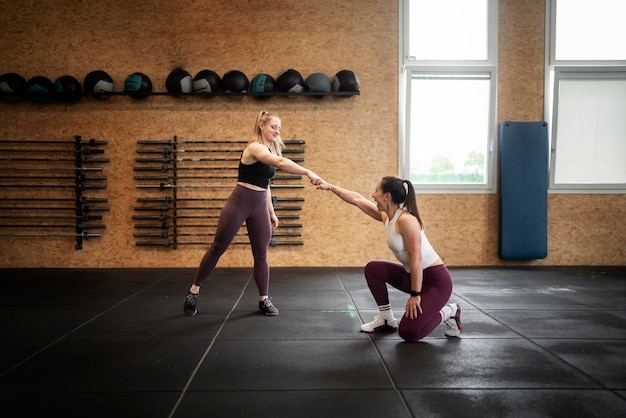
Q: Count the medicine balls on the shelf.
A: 12